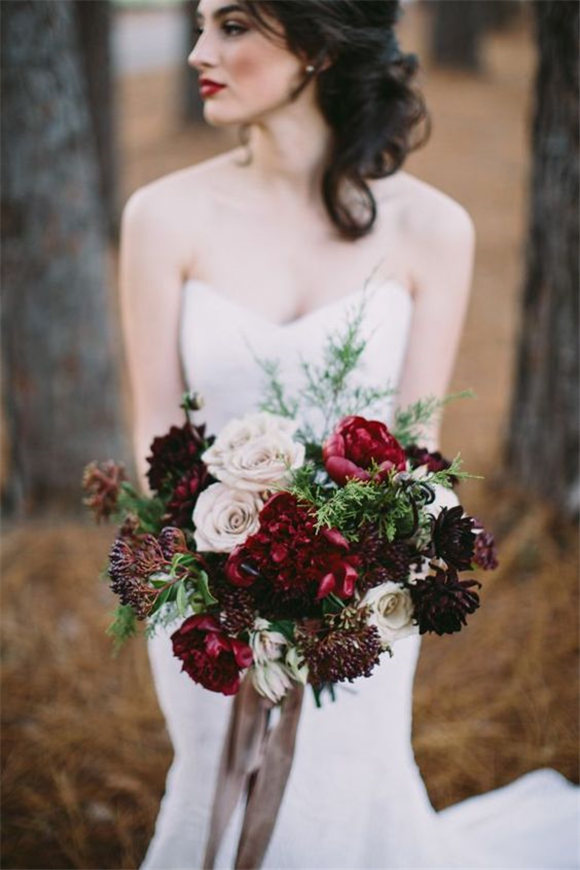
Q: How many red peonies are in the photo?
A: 3